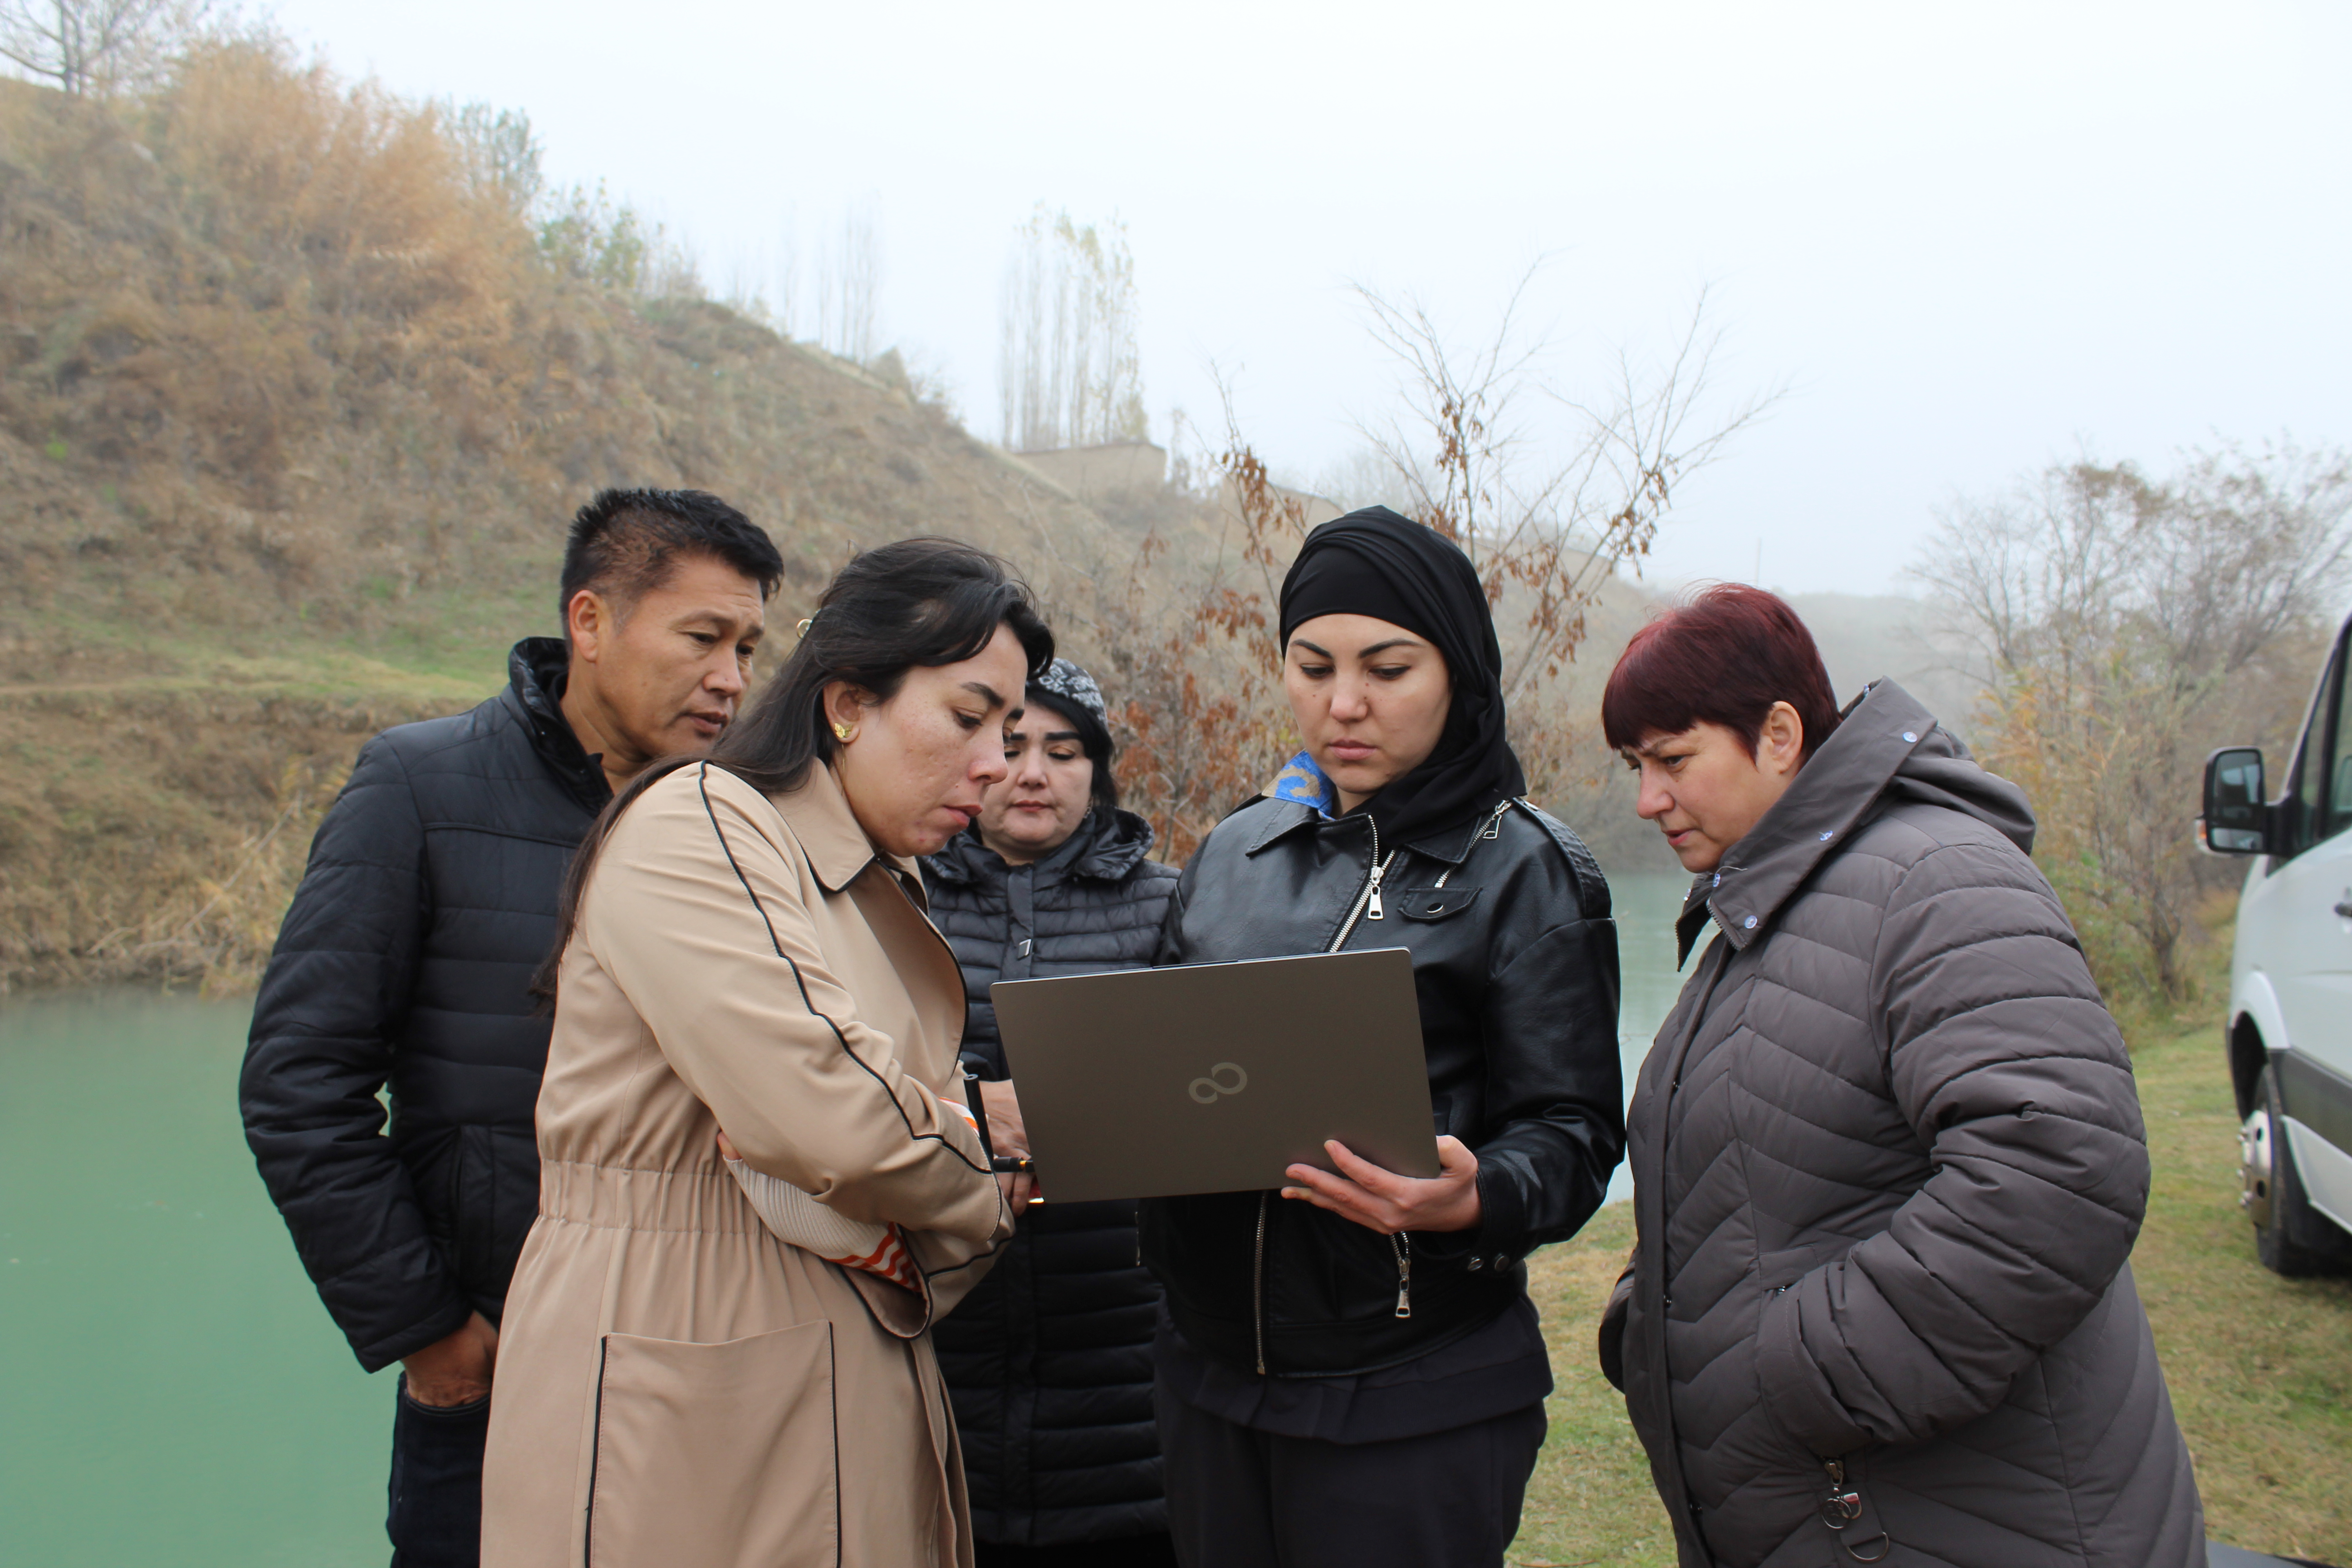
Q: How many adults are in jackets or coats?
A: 5